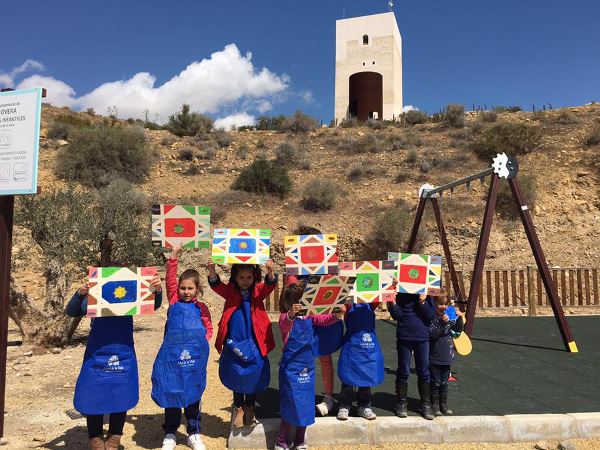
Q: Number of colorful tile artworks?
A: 7